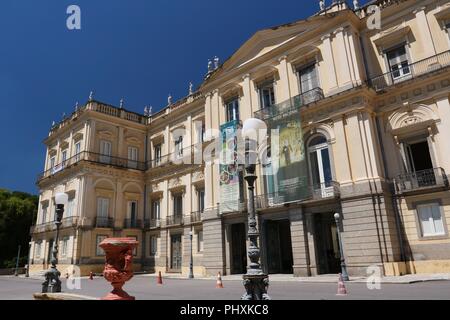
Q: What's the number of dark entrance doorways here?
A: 3